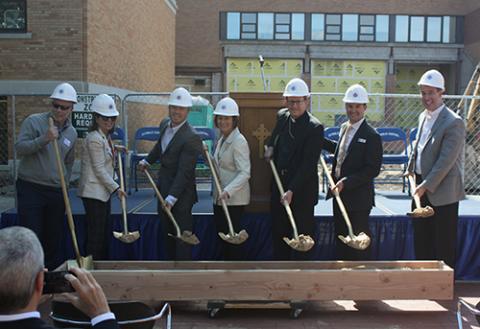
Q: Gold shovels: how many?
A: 7